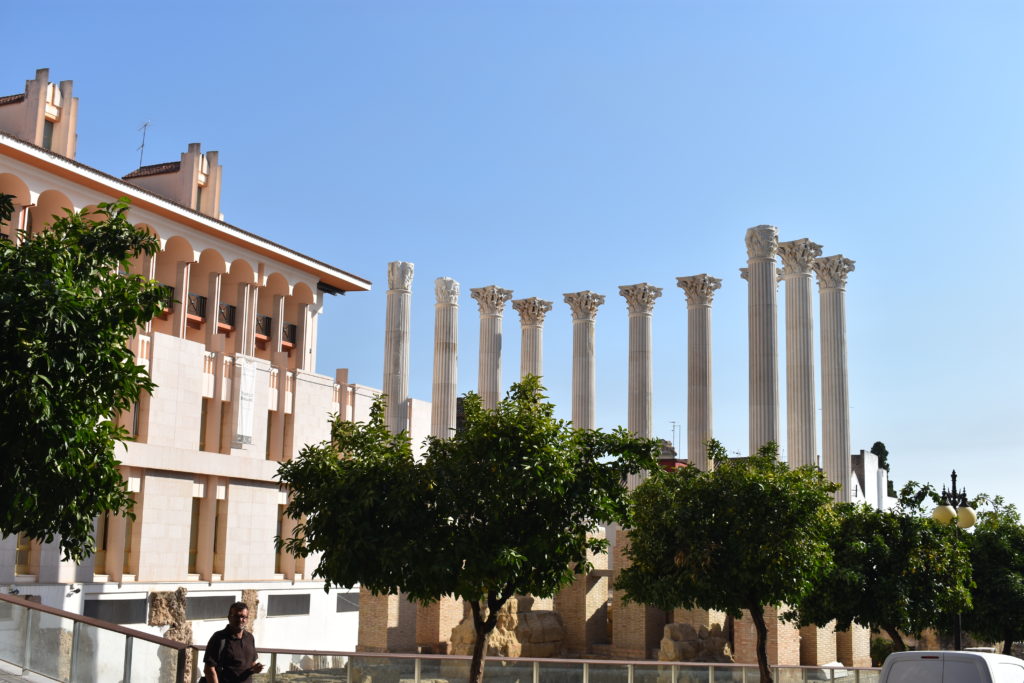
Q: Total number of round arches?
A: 9